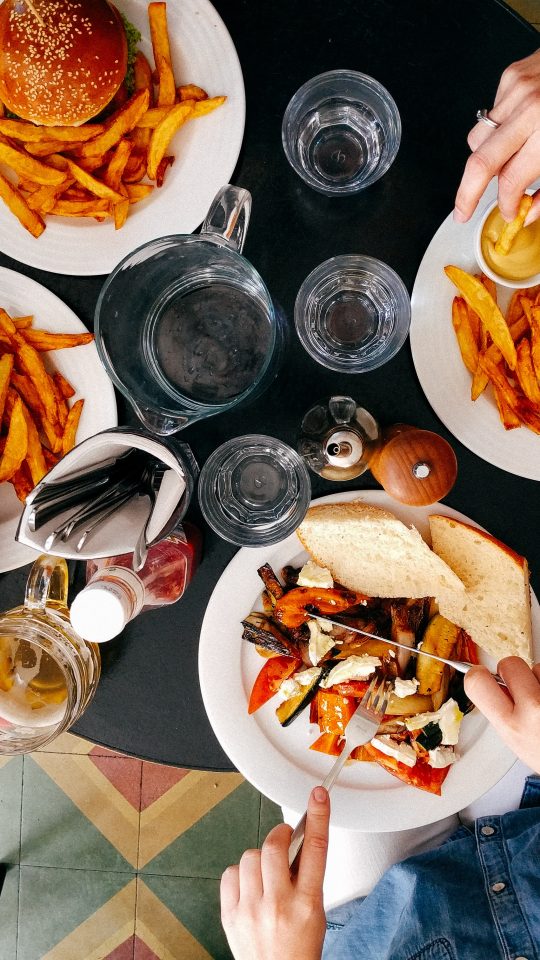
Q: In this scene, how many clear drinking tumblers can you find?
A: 3